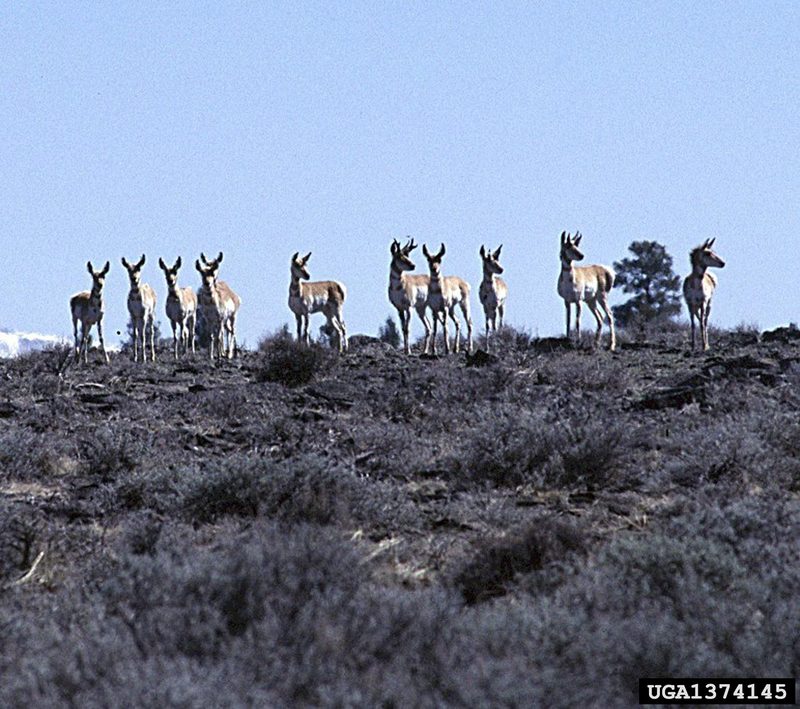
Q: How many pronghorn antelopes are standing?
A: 11